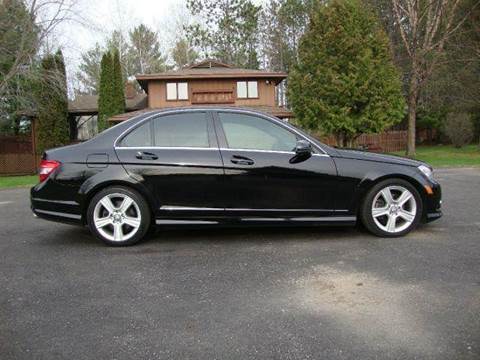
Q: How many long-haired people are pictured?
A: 0